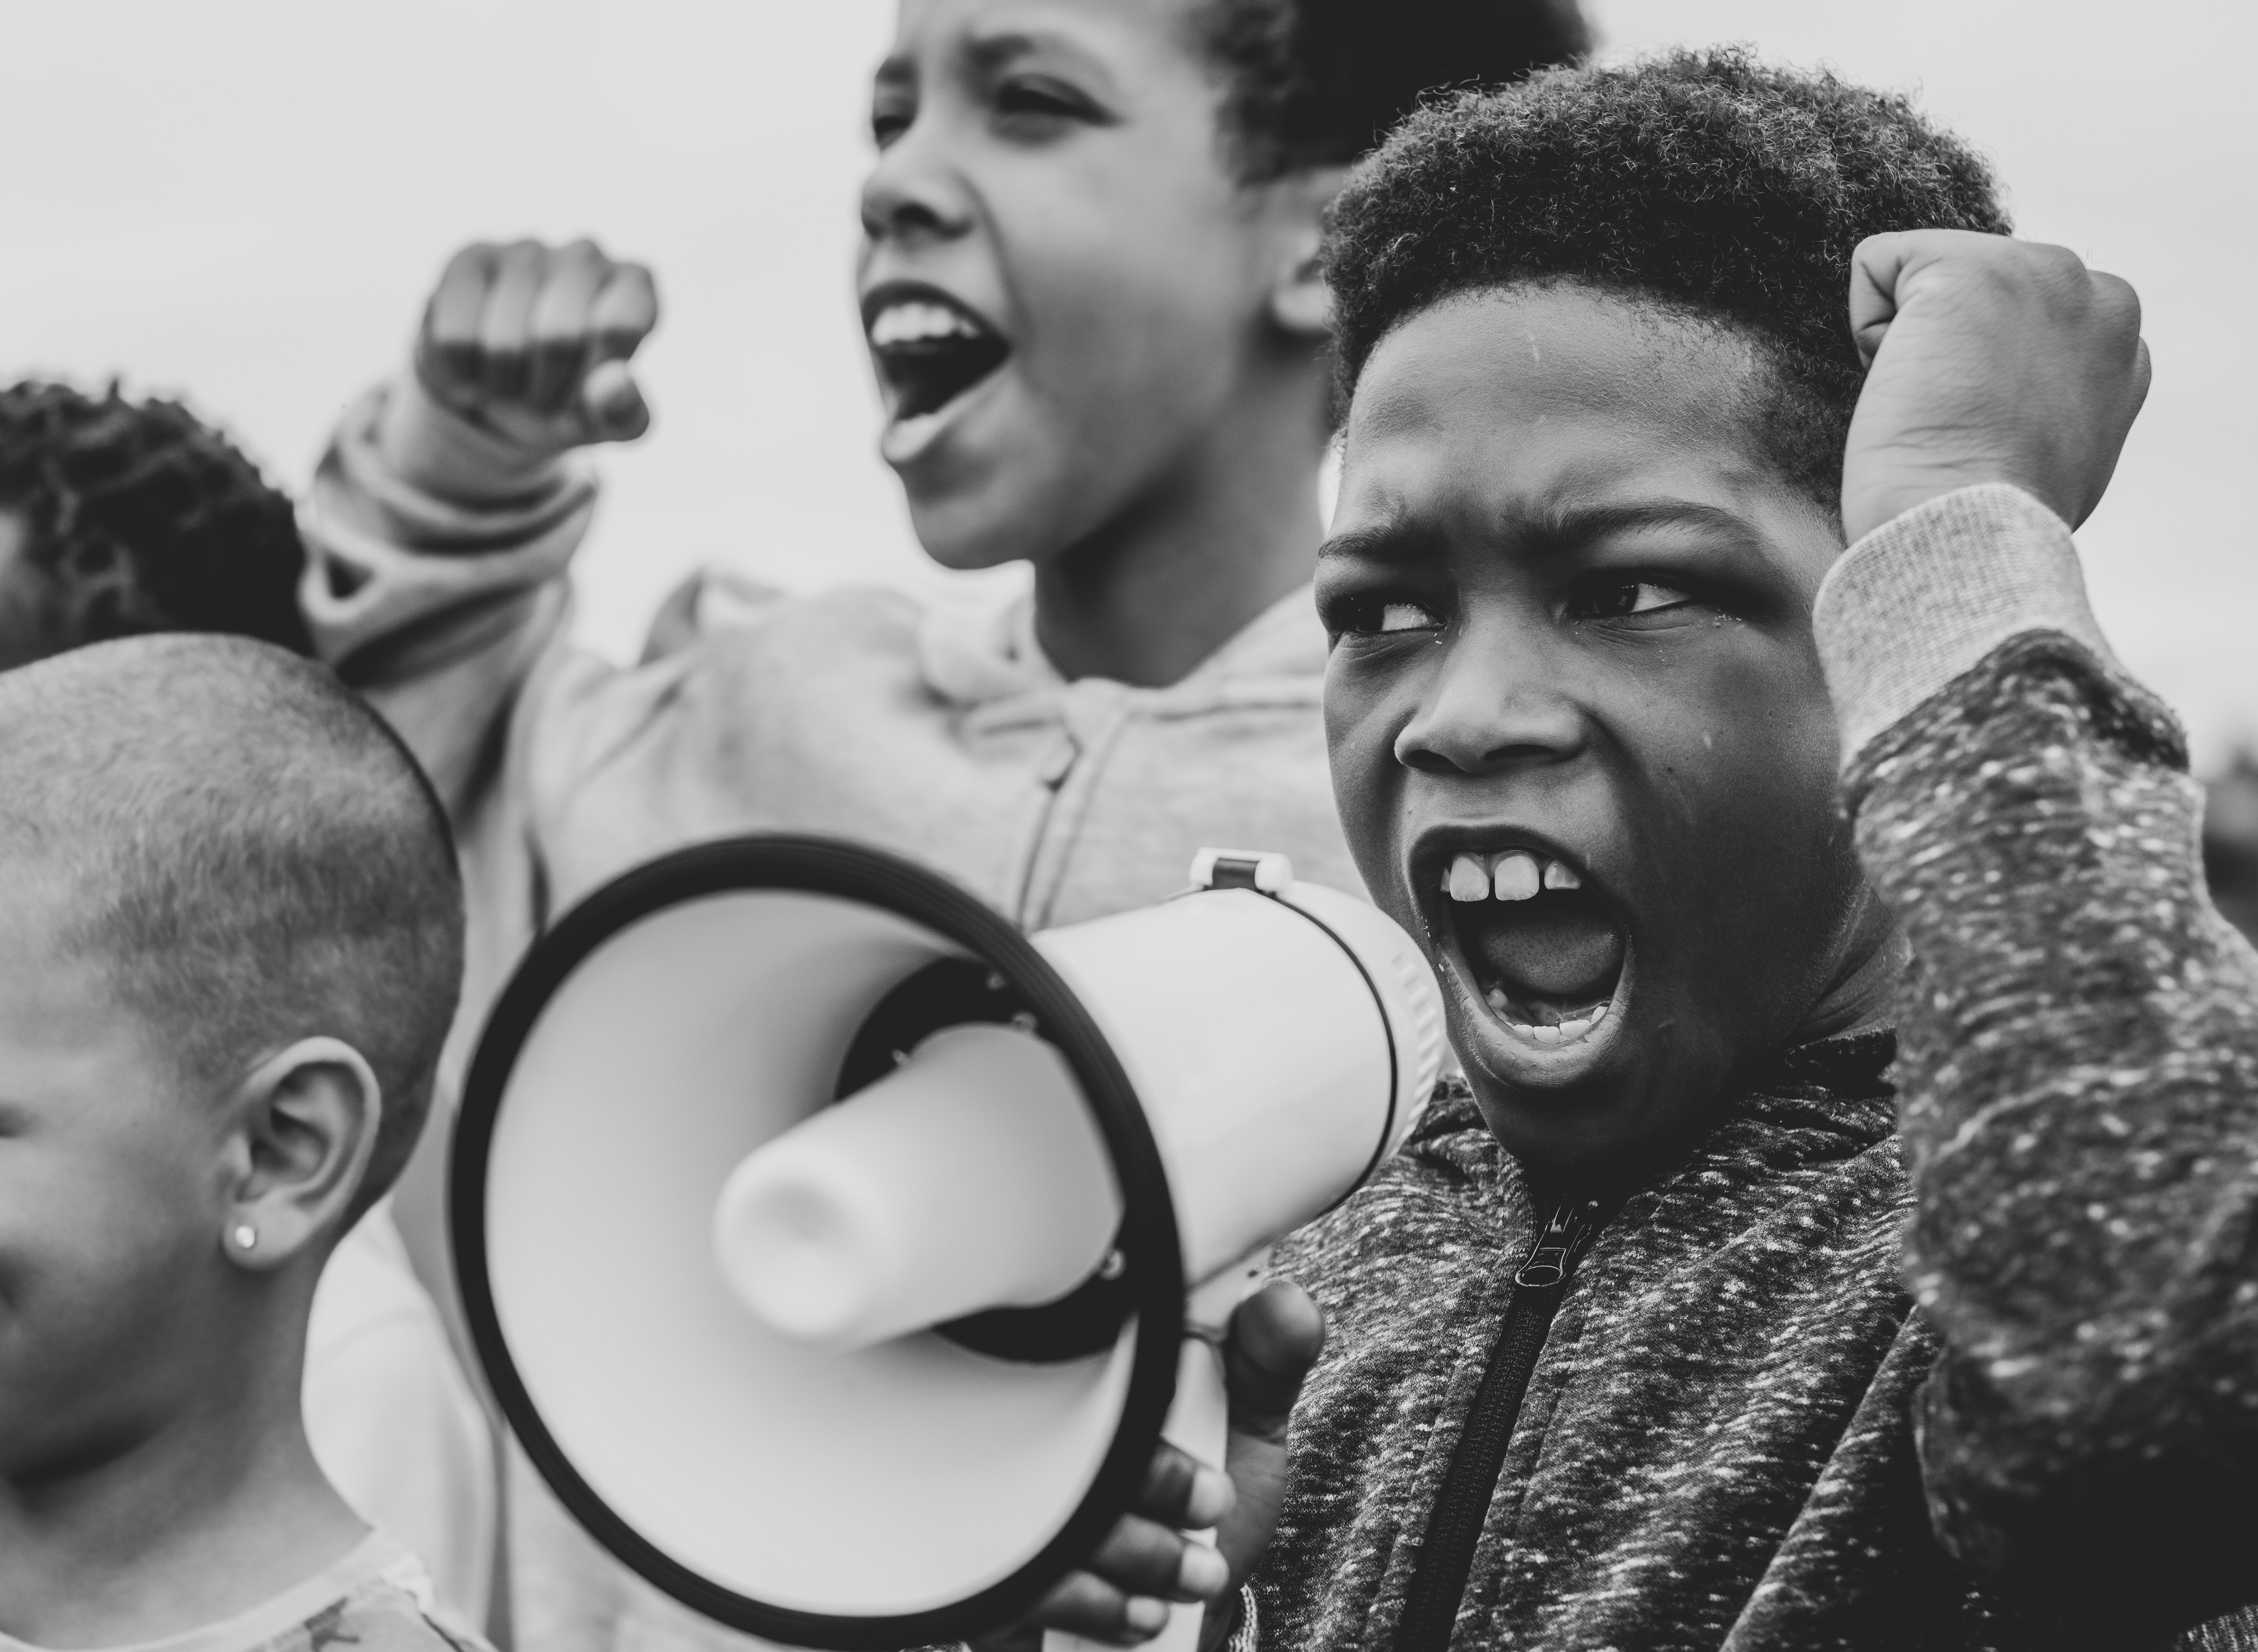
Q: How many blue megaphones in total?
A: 0